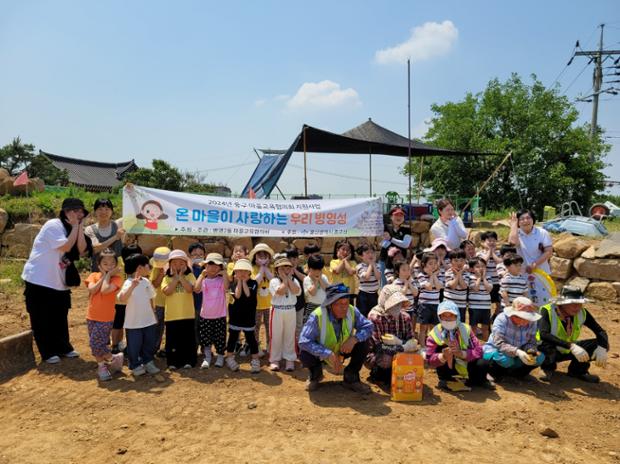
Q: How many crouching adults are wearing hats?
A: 5